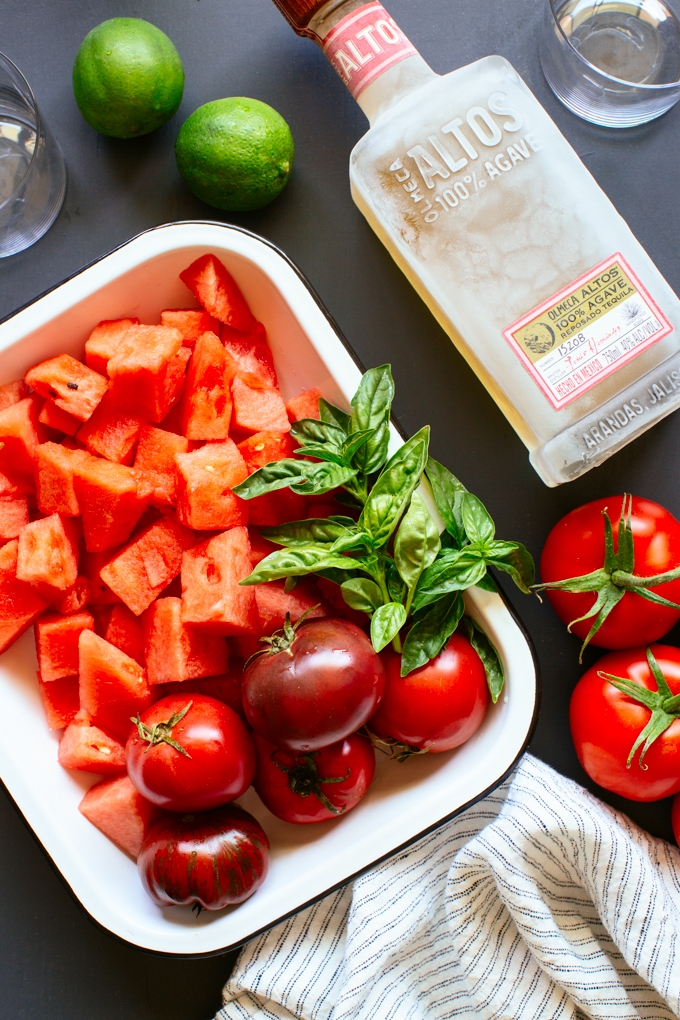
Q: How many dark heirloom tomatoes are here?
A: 2